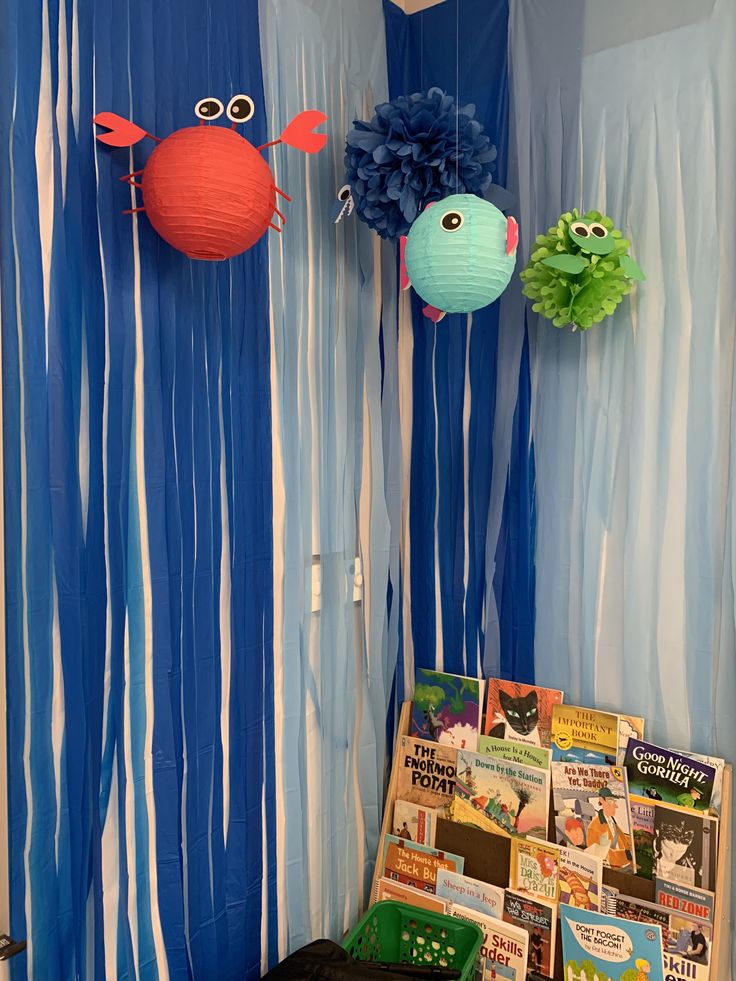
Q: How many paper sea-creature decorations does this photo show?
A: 4